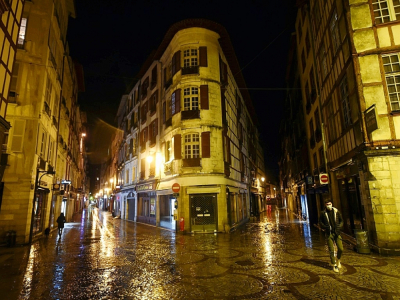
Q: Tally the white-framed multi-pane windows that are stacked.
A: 3